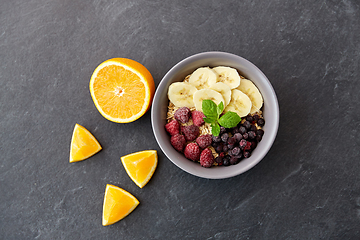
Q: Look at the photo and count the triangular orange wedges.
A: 3